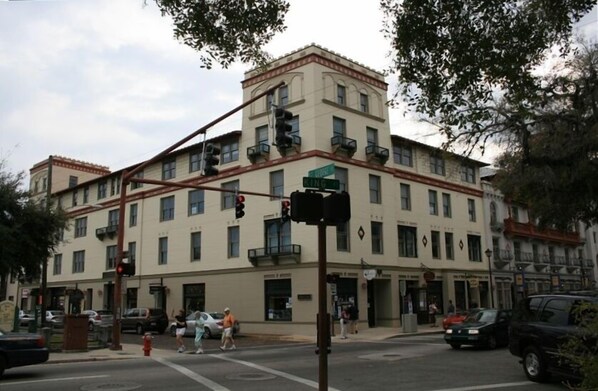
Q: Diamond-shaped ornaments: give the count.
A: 3